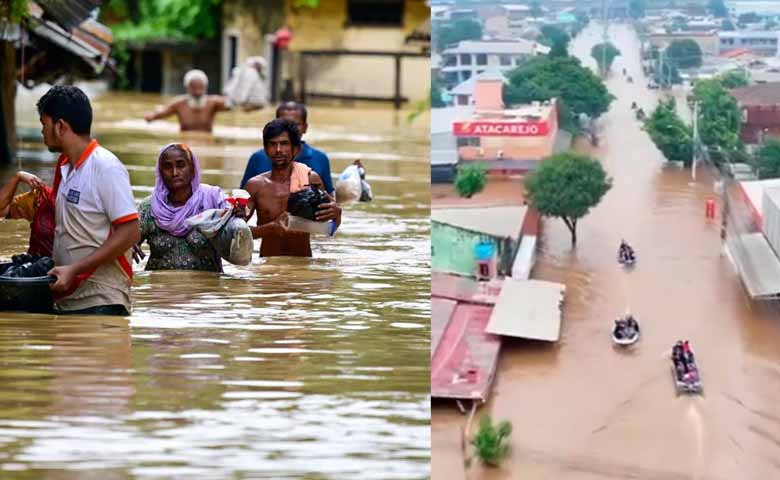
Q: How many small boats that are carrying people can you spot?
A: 3